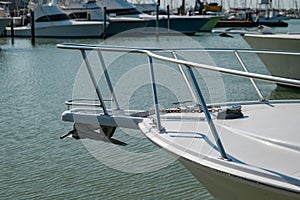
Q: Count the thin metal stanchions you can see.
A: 6